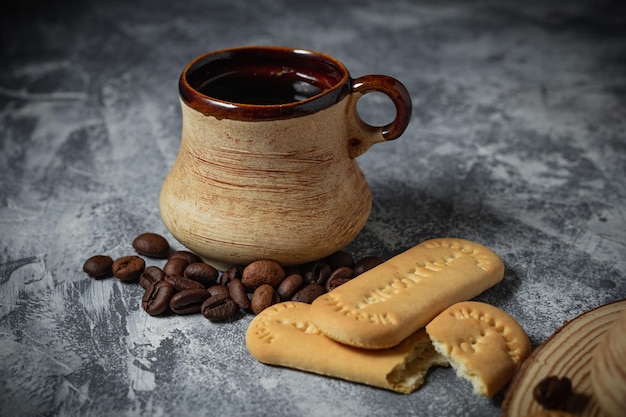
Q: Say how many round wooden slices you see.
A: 1